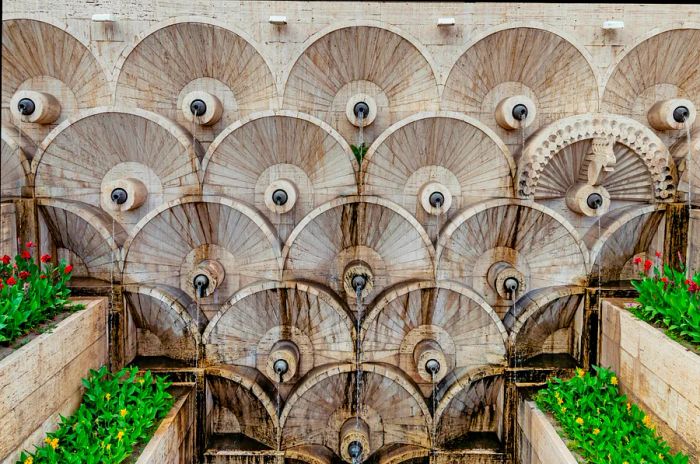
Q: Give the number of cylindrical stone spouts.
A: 15